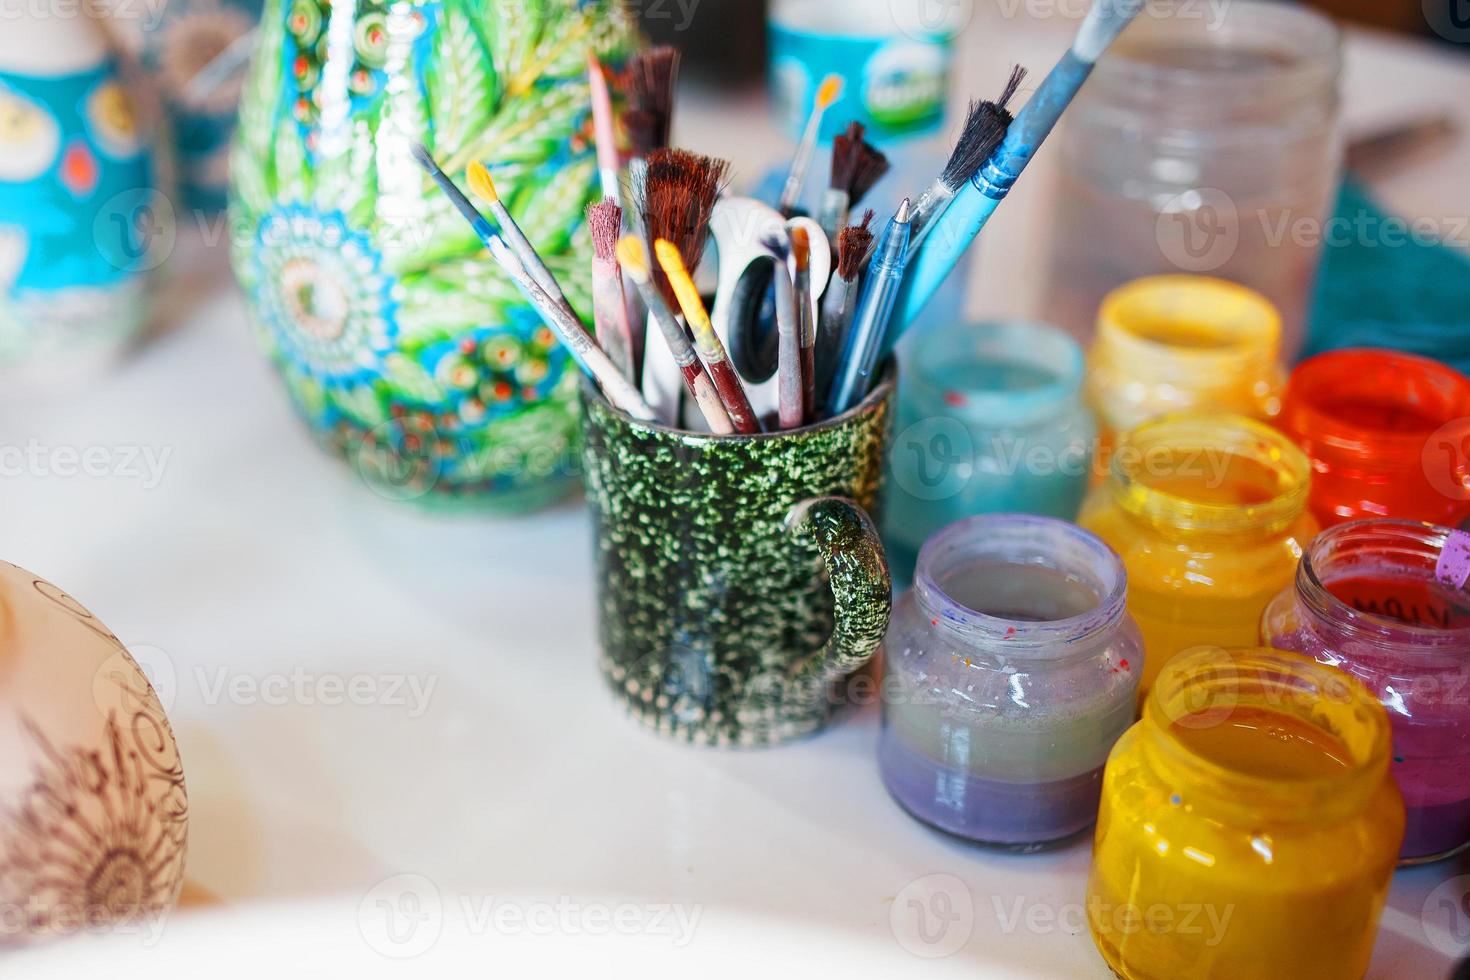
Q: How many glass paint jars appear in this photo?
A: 7